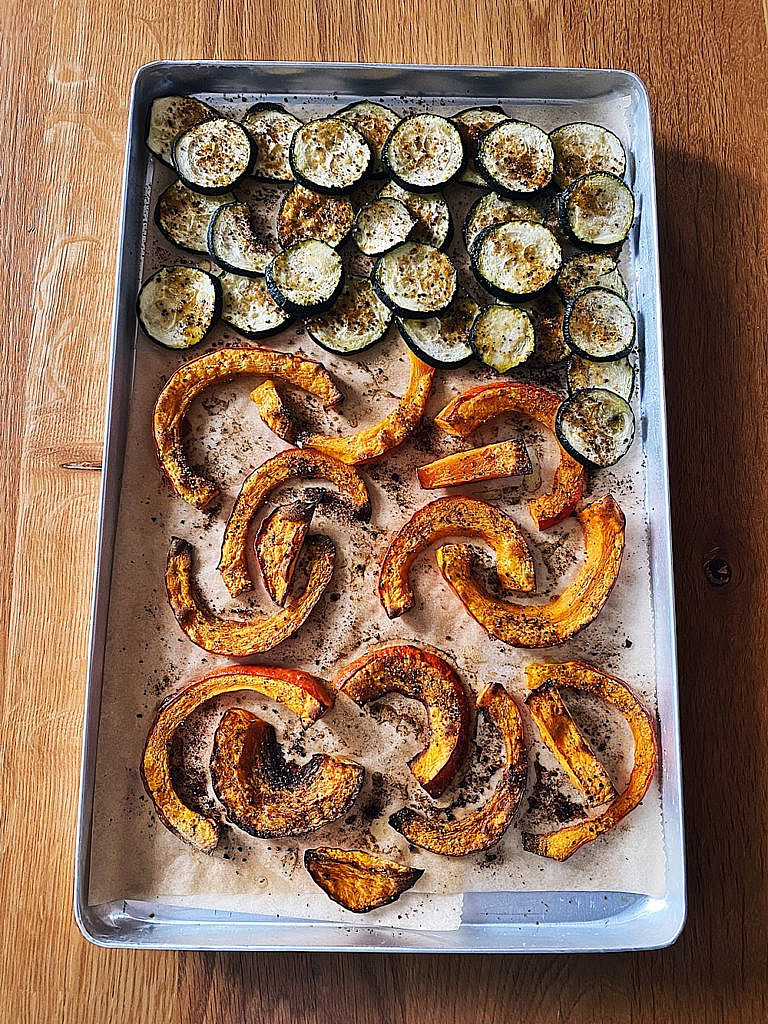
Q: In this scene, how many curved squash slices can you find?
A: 12